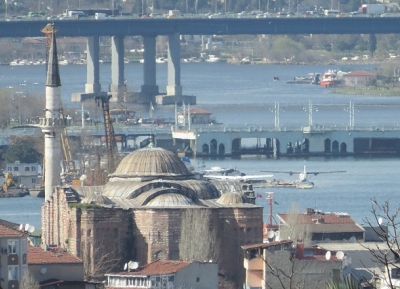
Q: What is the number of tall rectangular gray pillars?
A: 4